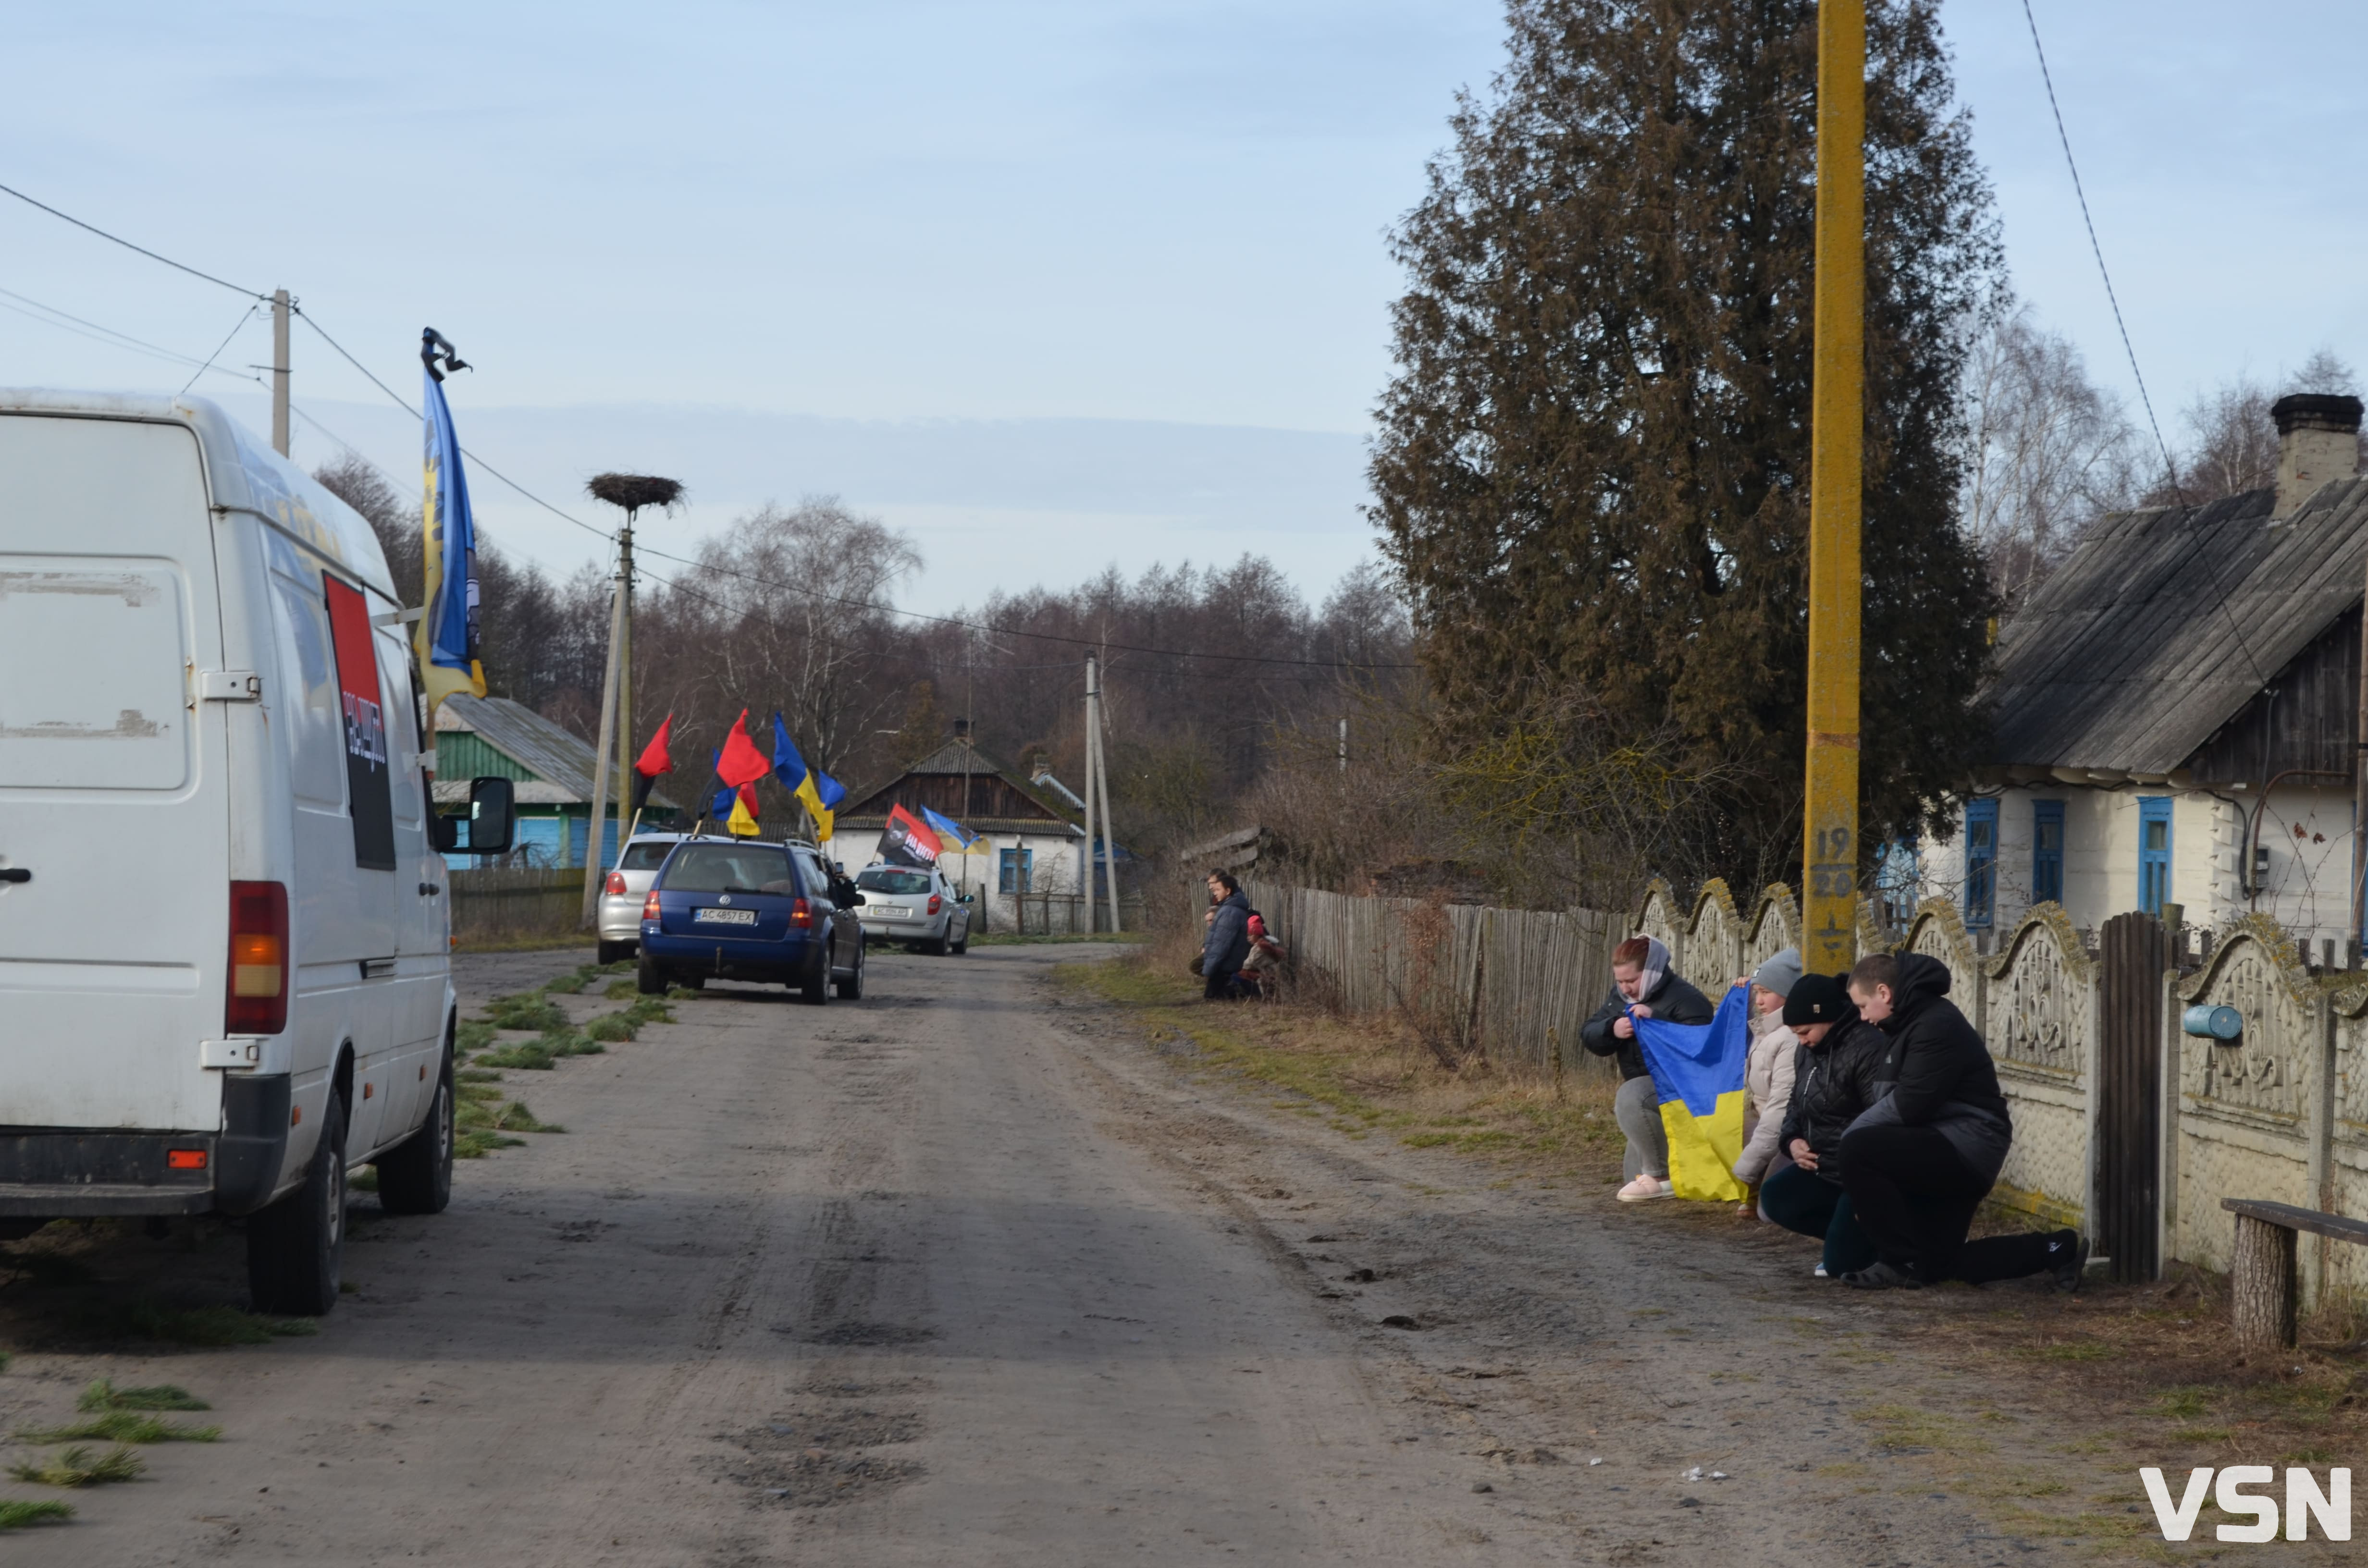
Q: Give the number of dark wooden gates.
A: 1